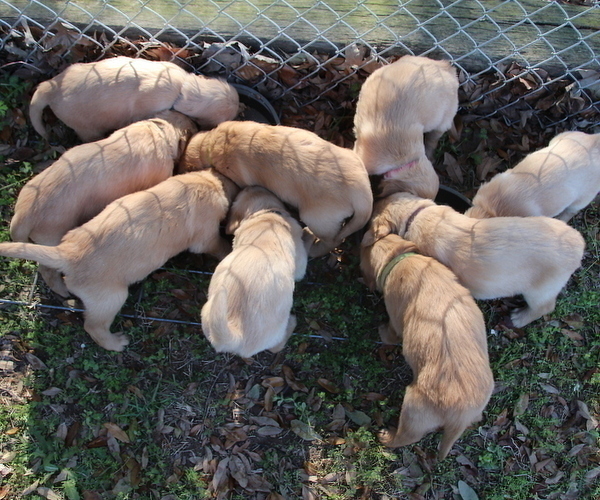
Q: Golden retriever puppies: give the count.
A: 9